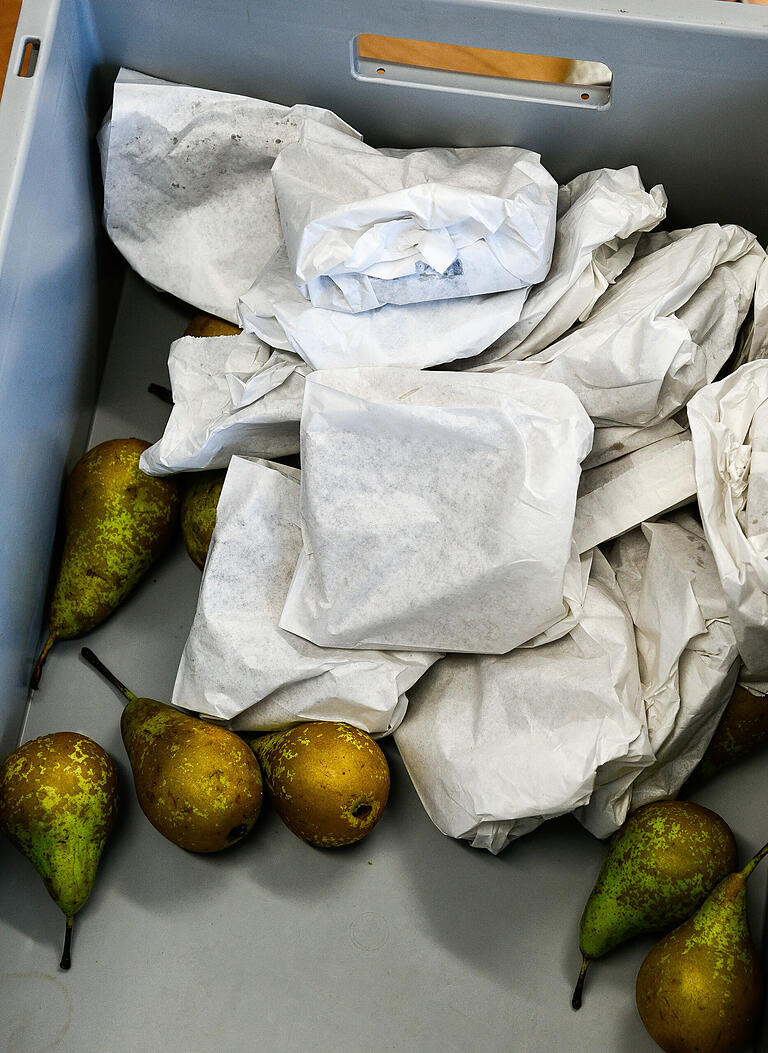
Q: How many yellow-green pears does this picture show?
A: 9